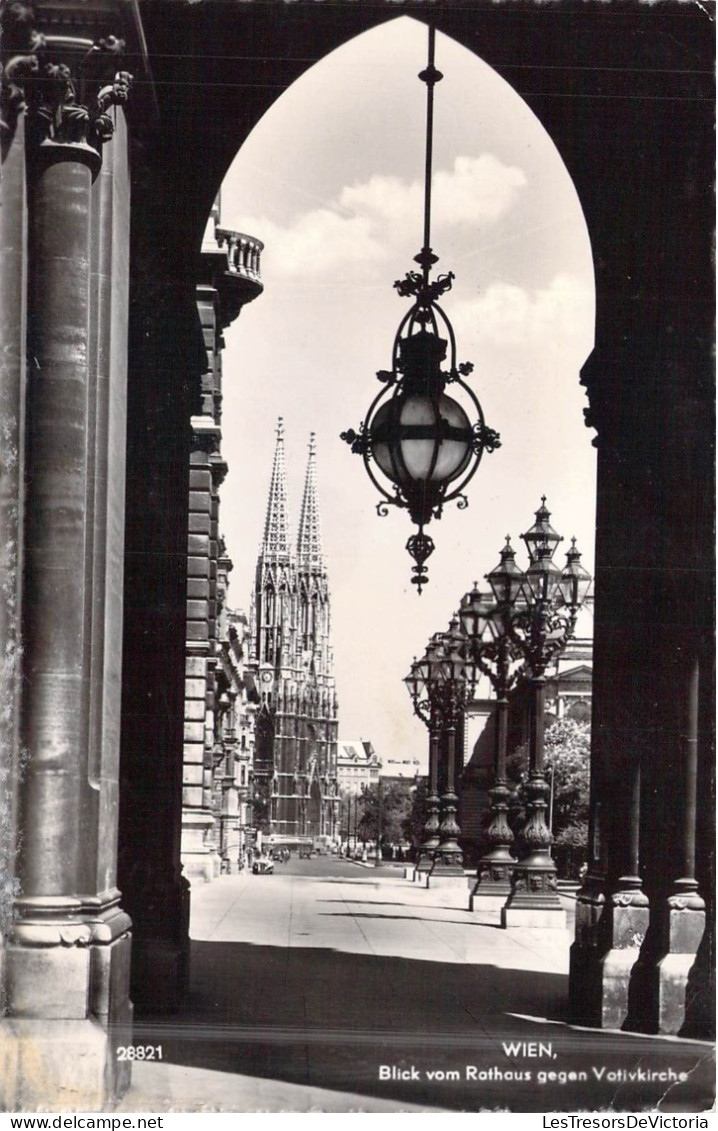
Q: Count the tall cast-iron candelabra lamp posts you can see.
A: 4